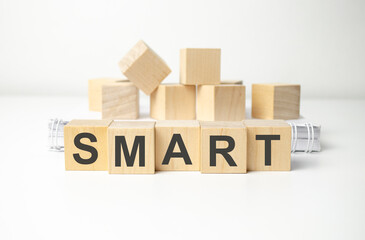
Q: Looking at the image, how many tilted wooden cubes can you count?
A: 1